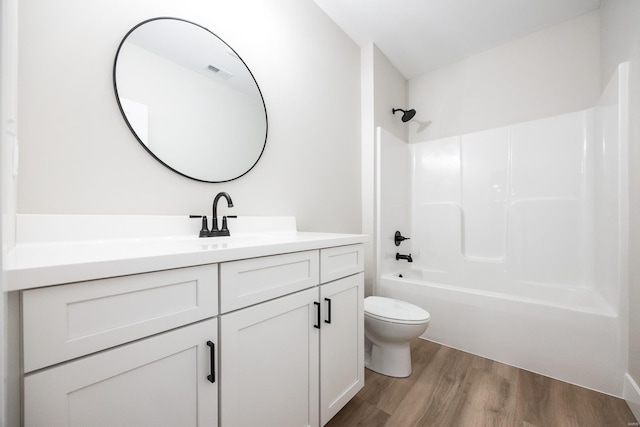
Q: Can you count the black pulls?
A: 3